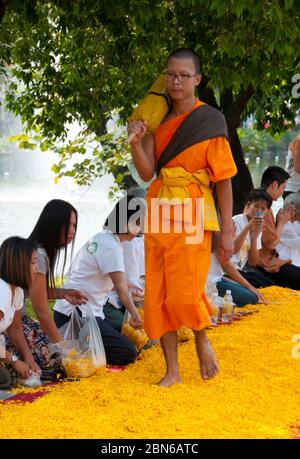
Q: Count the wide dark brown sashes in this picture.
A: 1